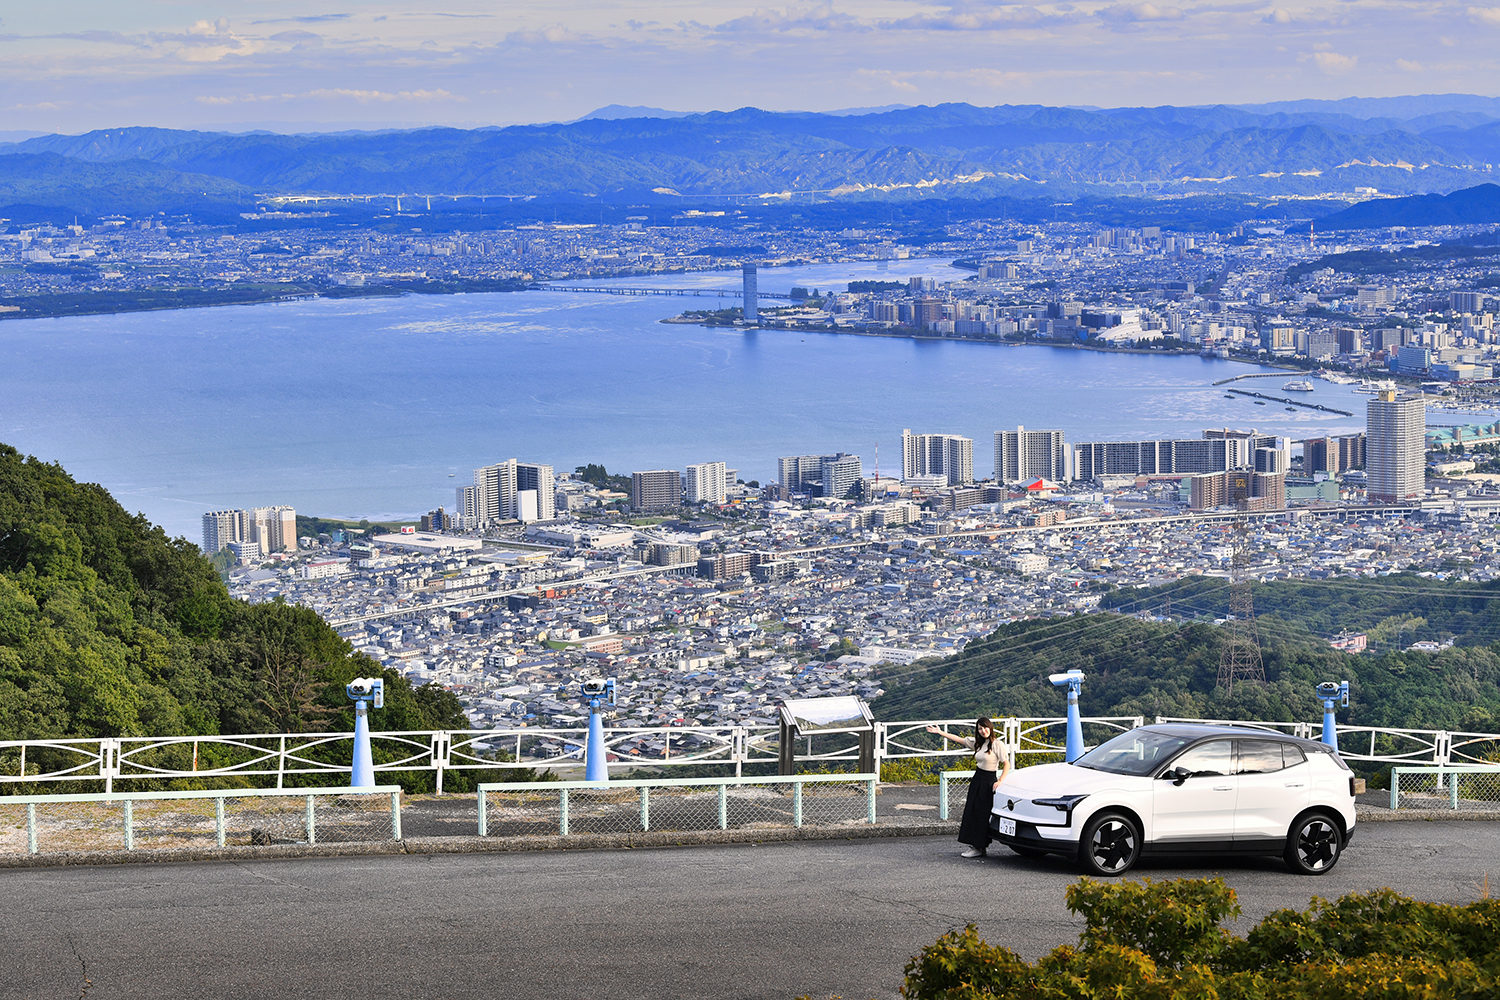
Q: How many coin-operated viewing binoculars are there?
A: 4